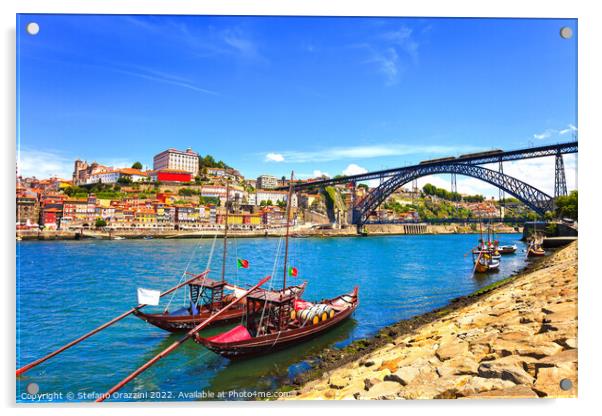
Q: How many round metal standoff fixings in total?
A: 4